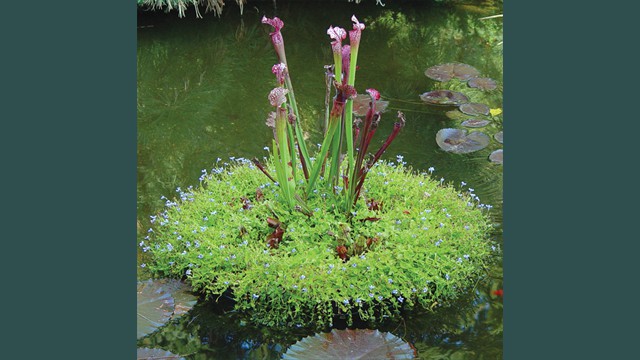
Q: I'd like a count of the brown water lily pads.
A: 12